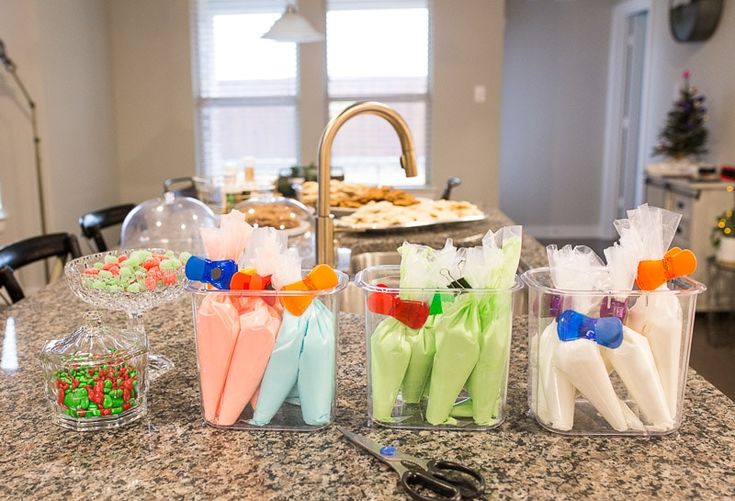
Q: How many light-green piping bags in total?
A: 4